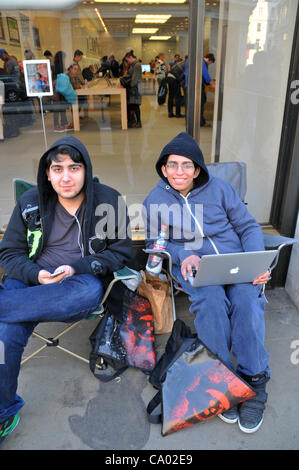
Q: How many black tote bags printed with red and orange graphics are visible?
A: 2